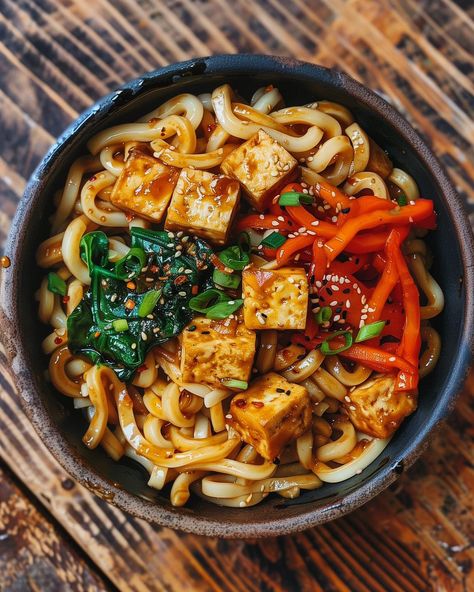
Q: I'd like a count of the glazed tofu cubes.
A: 7